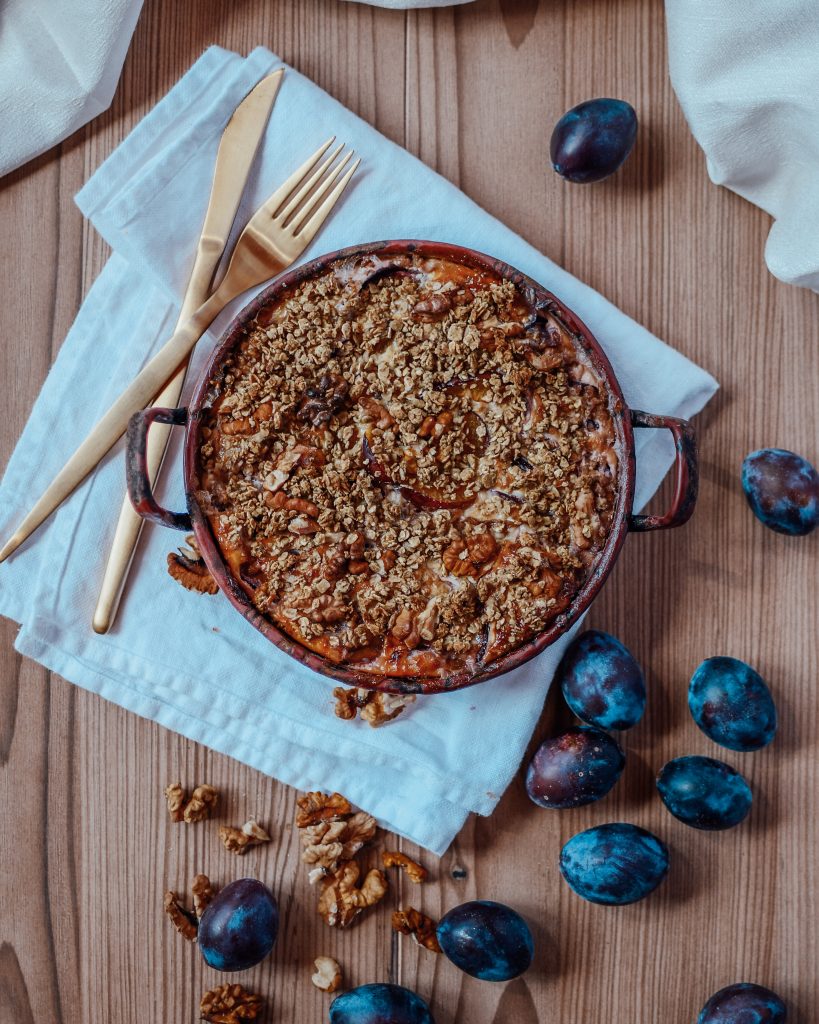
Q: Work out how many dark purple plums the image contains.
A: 11